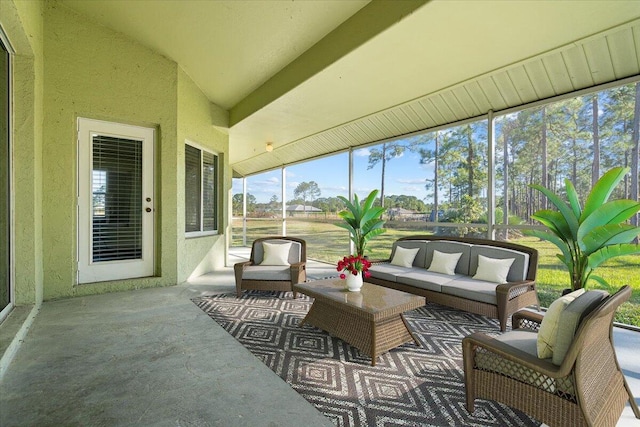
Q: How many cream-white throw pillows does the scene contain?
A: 5